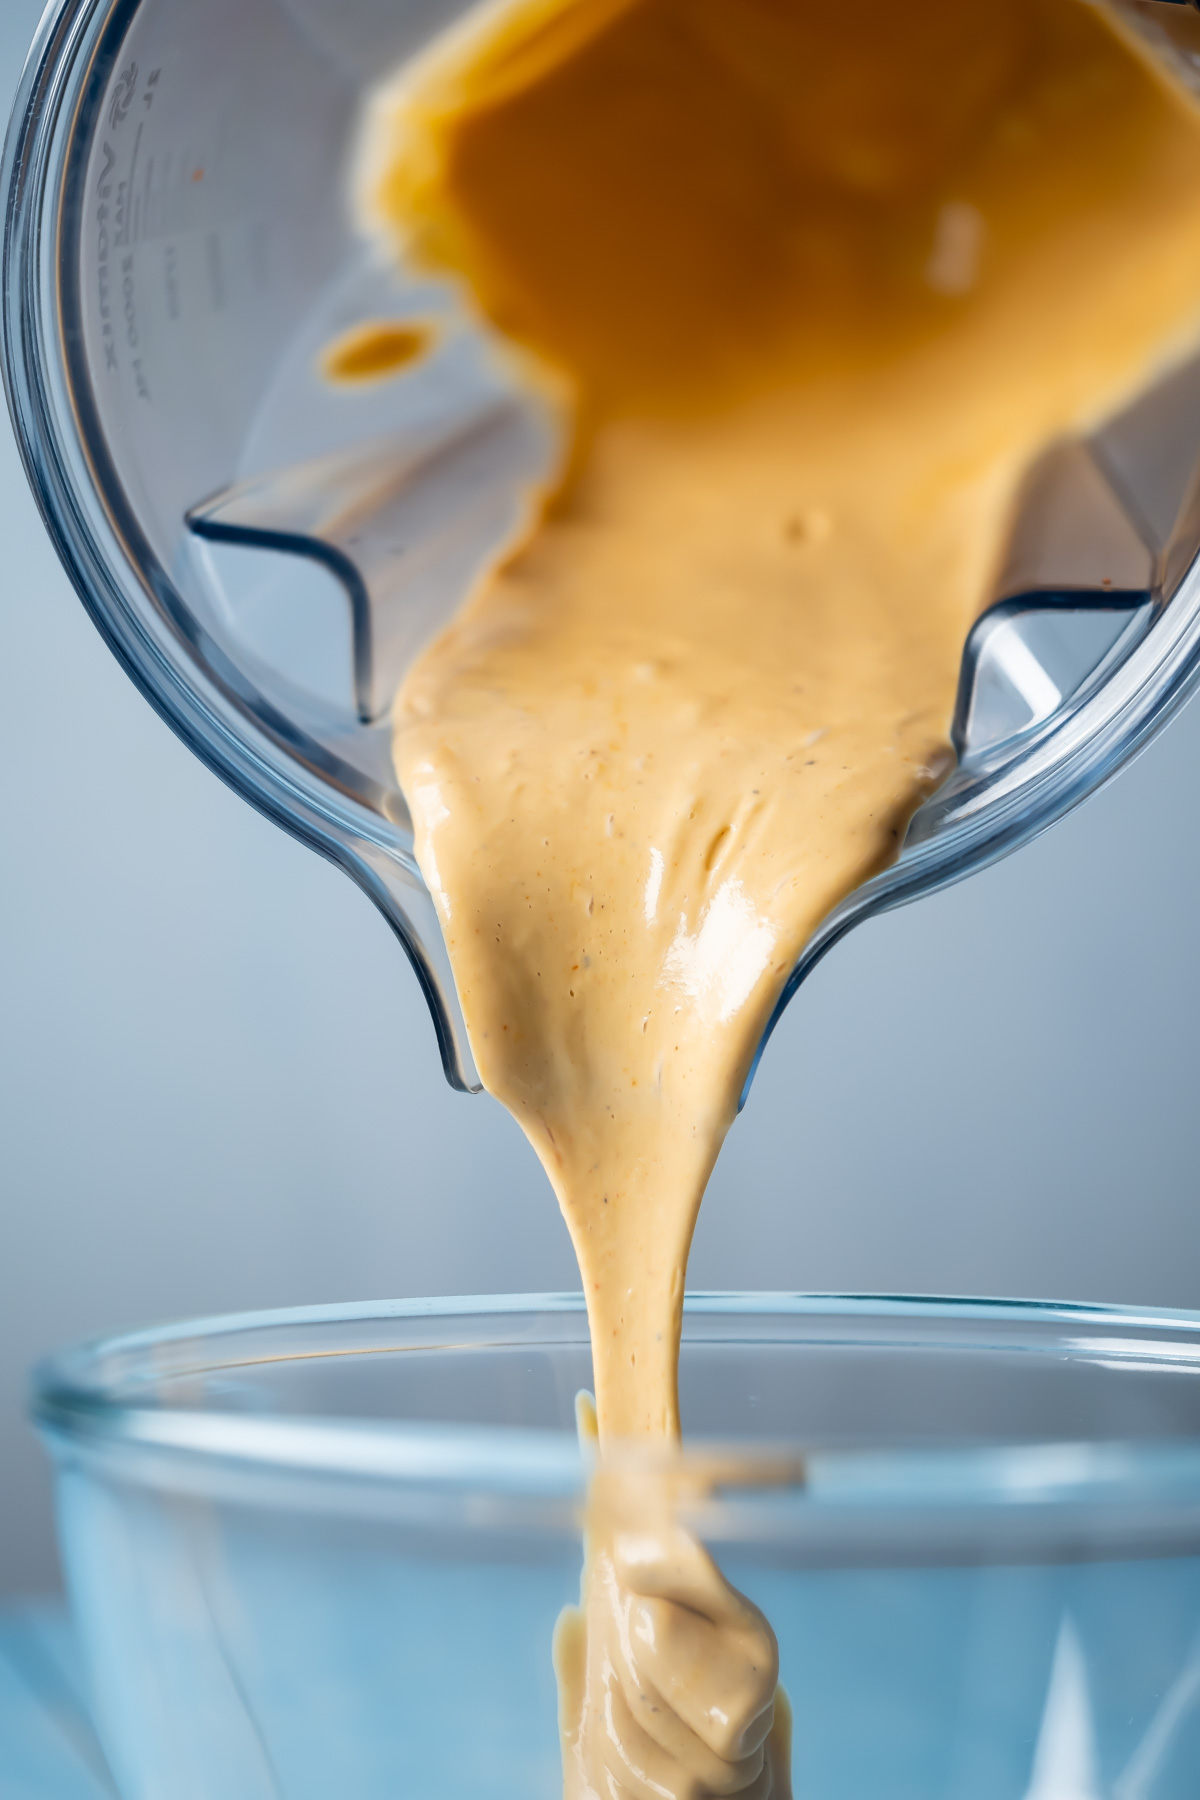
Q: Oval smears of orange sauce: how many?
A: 1